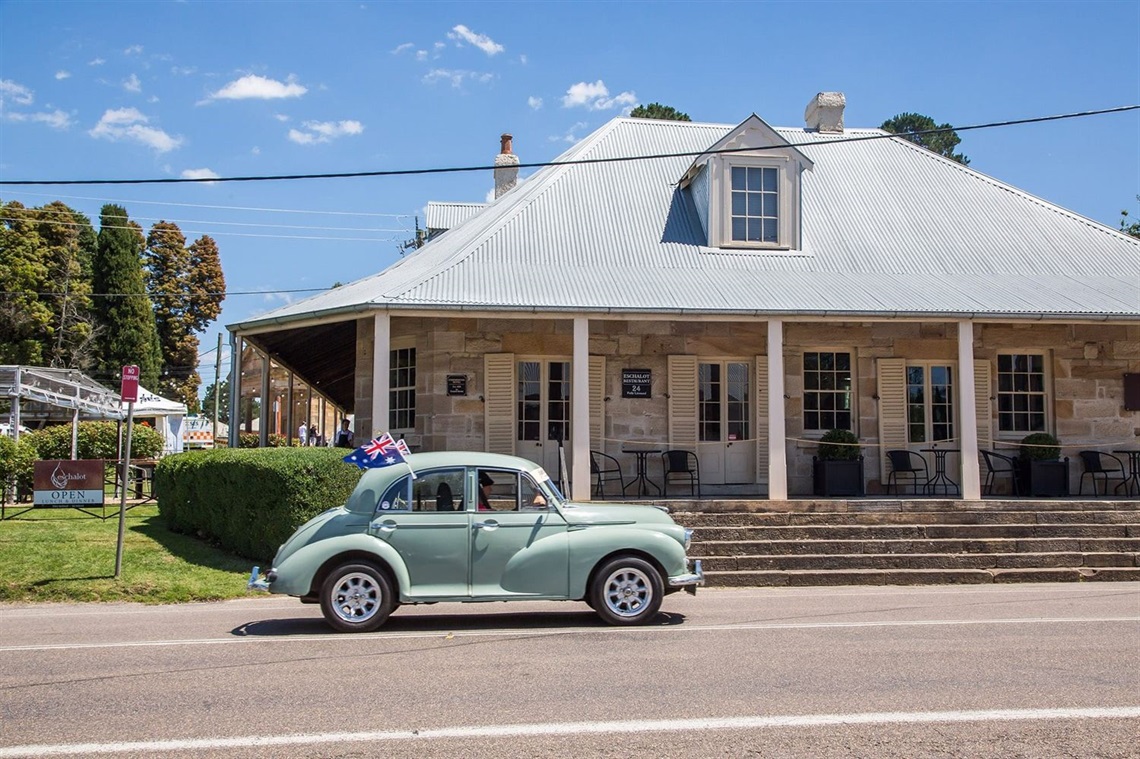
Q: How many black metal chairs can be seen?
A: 5